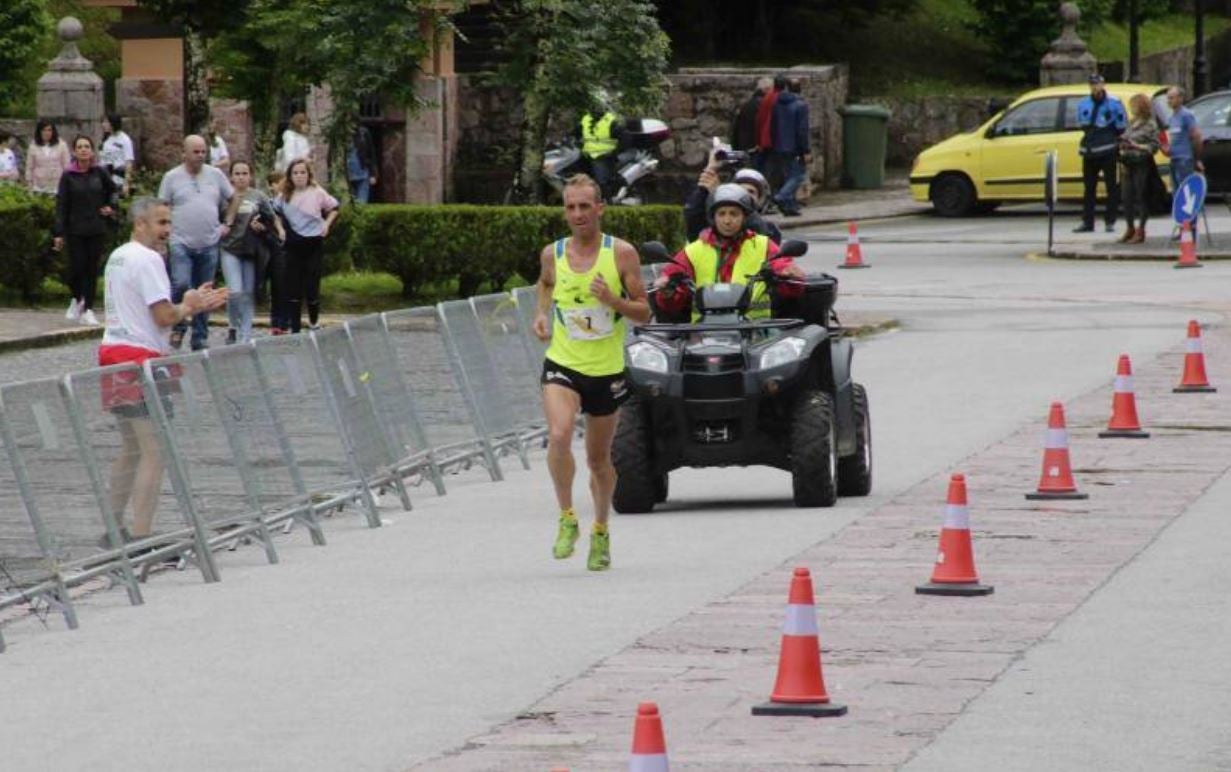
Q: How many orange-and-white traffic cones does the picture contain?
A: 8